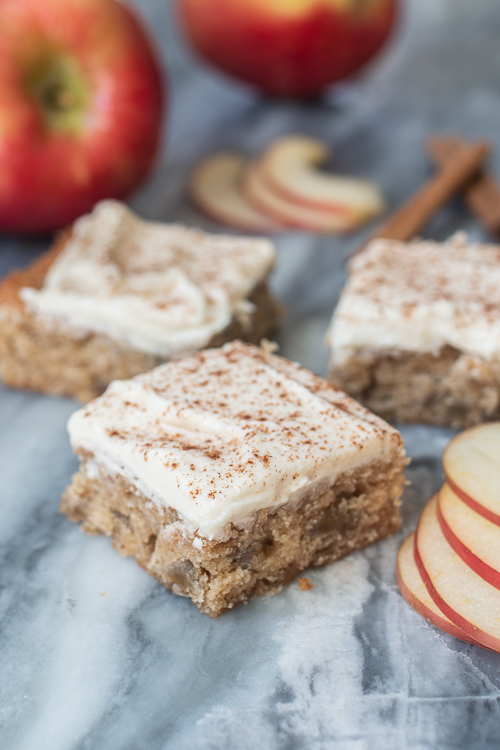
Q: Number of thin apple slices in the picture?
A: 7